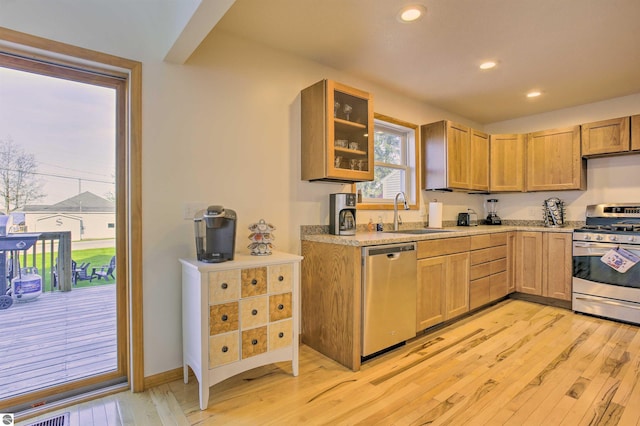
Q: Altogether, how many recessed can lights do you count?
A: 3